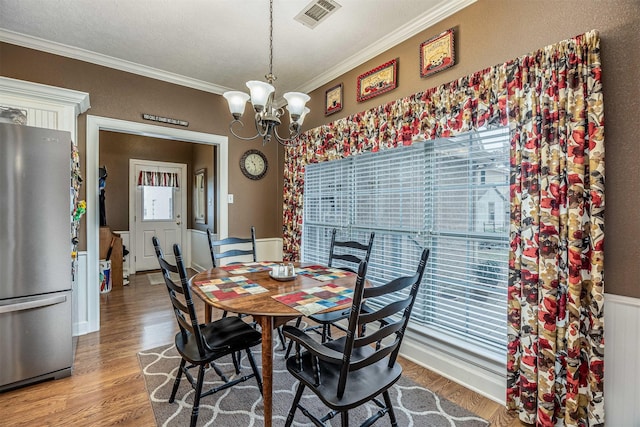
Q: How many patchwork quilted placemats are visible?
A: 4